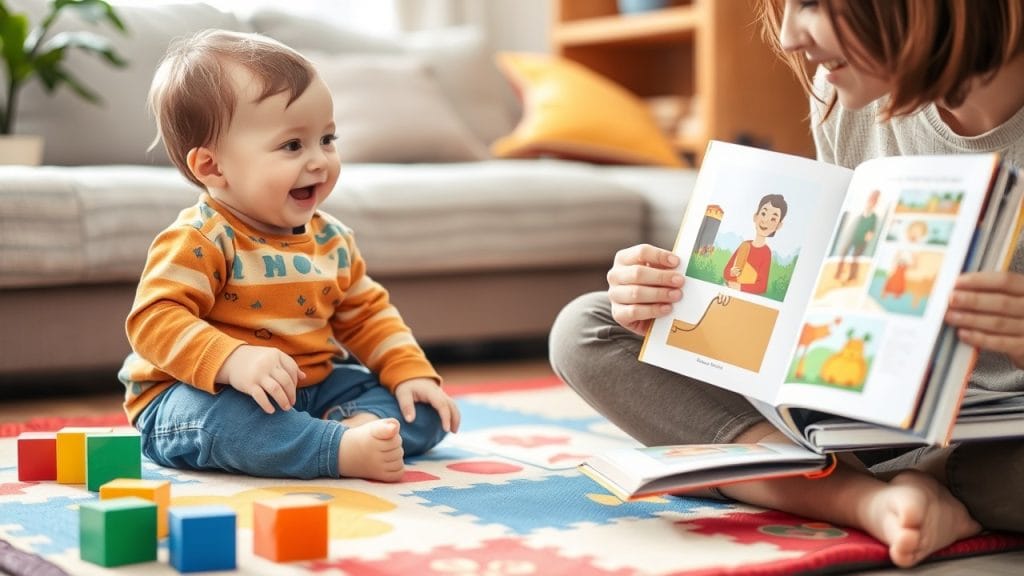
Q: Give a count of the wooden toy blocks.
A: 7